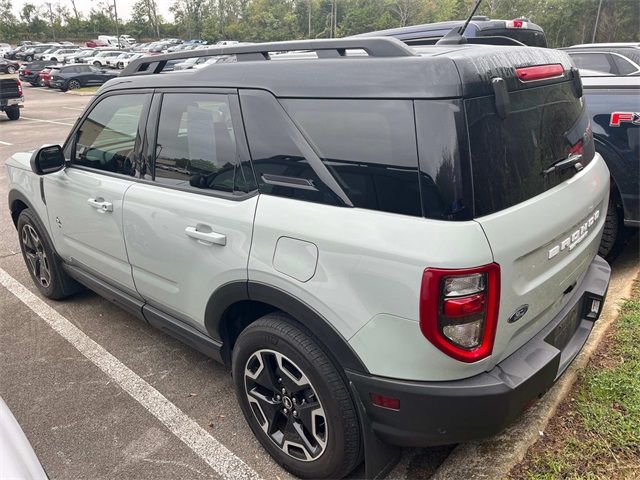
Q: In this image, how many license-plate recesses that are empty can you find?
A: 1